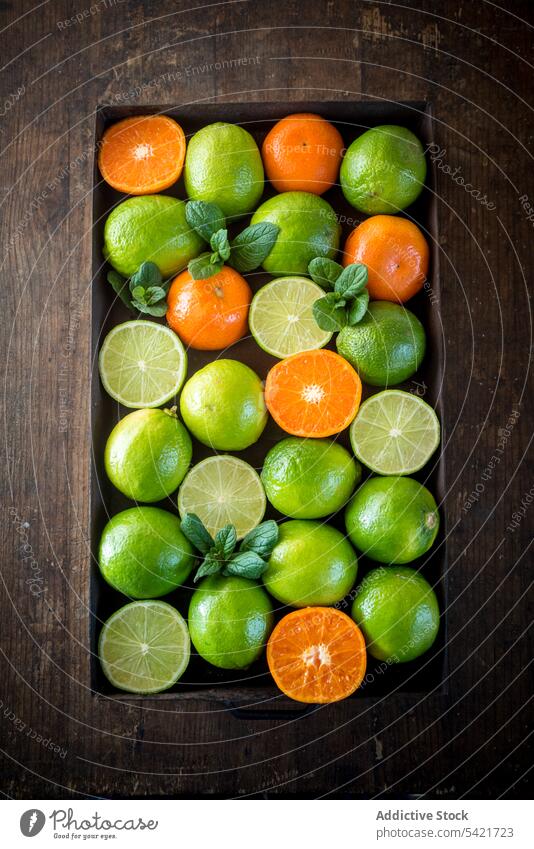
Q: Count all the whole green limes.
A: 13